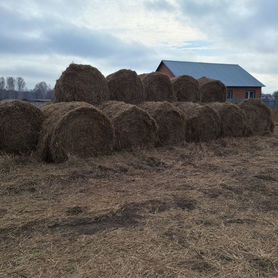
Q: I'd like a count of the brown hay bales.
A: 12